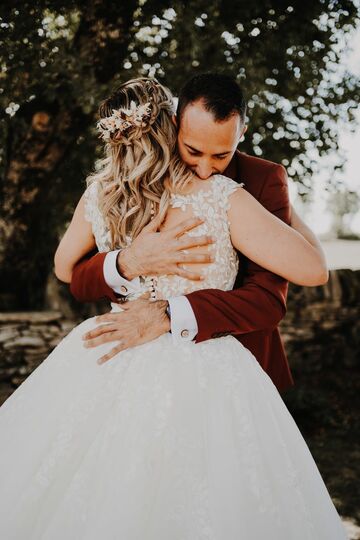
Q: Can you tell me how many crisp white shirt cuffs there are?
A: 2